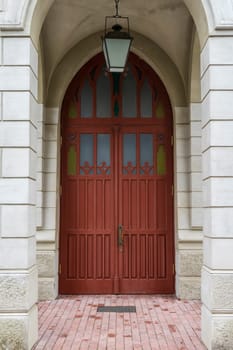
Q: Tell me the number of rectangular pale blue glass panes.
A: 4